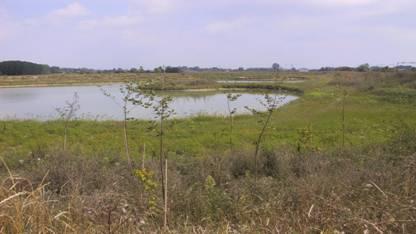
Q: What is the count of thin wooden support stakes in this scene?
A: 2